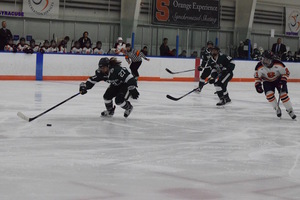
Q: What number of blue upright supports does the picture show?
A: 4